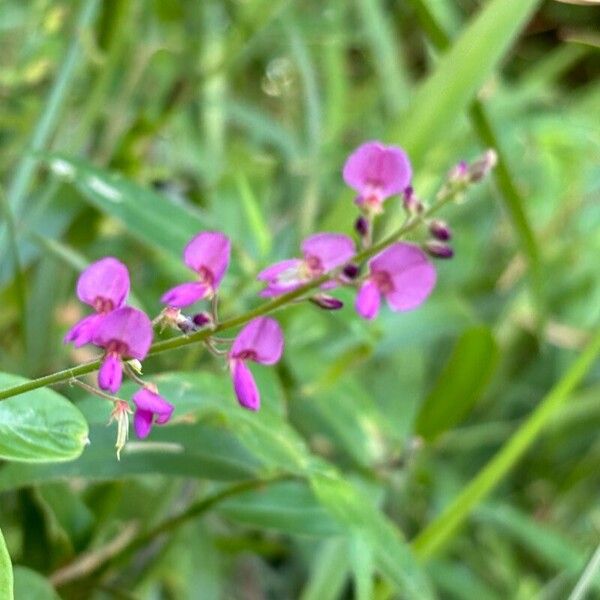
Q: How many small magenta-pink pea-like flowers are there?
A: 8